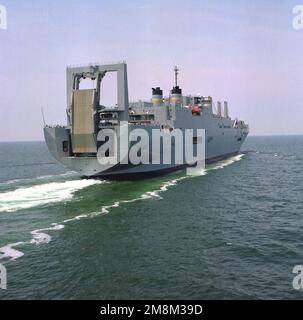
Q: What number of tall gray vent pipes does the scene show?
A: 2